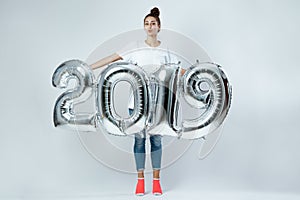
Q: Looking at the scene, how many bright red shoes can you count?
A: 2